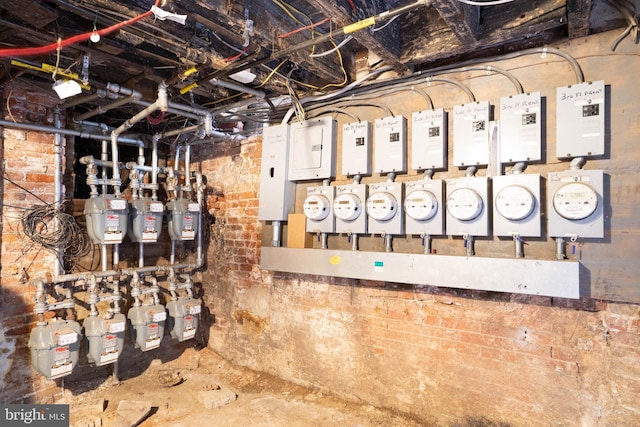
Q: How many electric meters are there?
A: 7